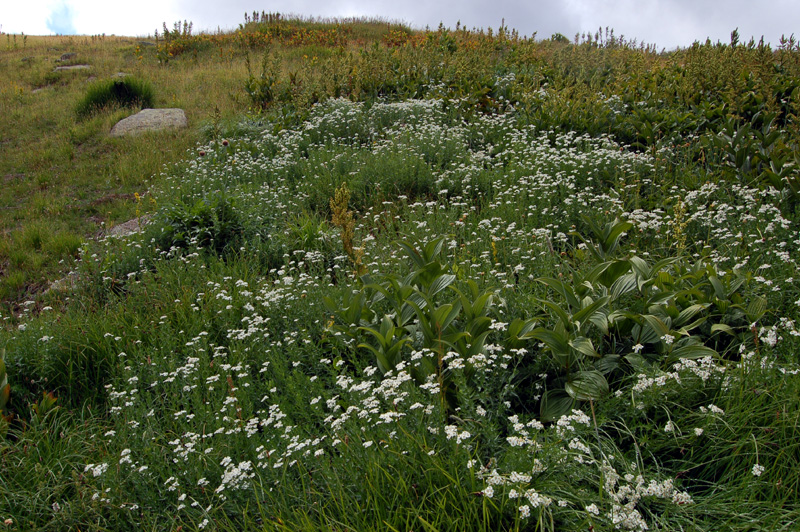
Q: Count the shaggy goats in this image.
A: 0